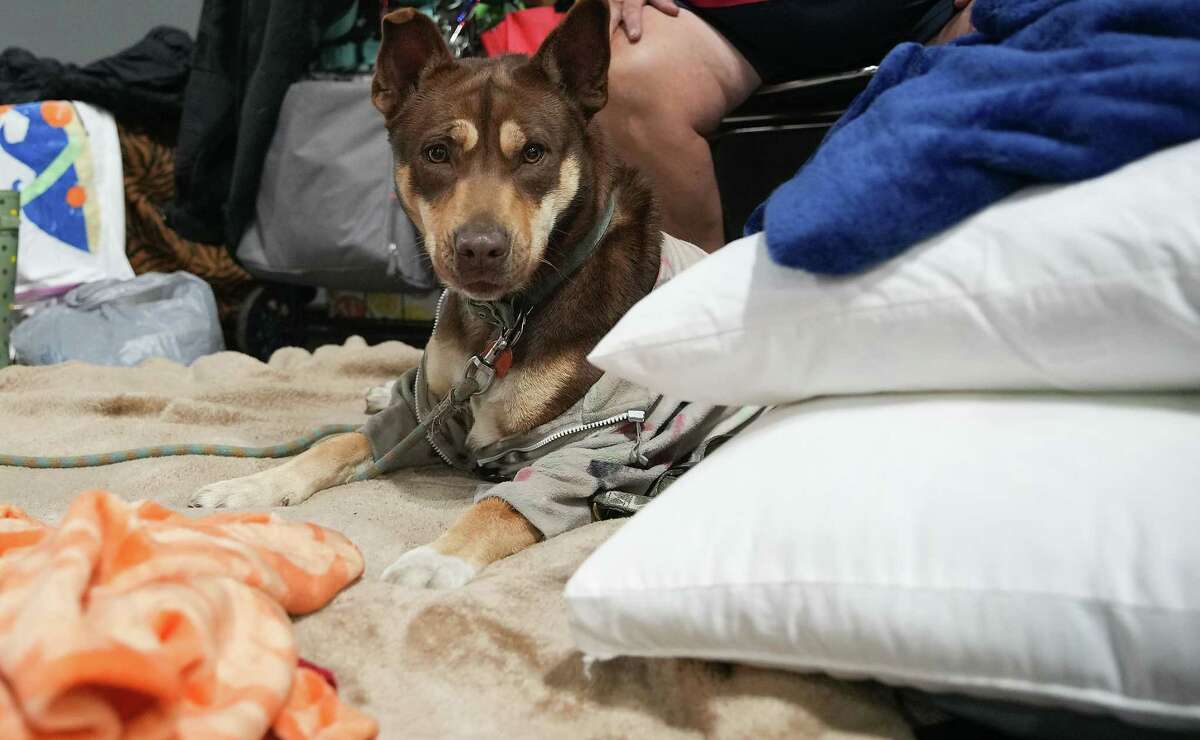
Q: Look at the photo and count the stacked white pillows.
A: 2